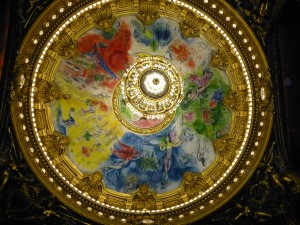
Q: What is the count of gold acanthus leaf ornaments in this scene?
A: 12